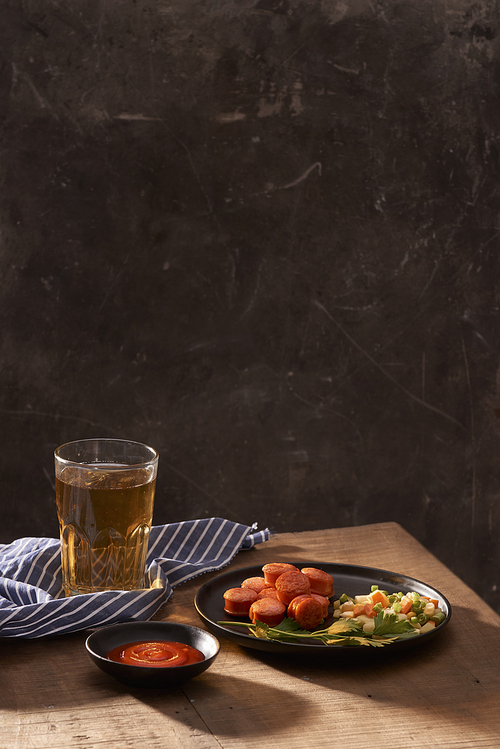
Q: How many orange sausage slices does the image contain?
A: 9